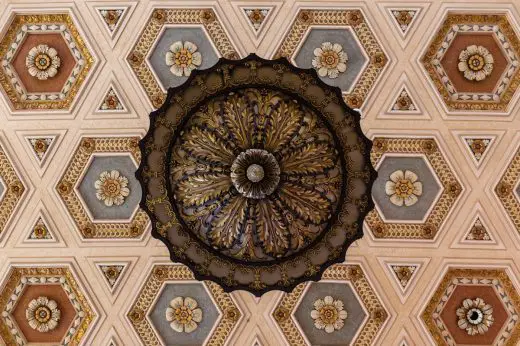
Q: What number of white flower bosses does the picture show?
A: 10